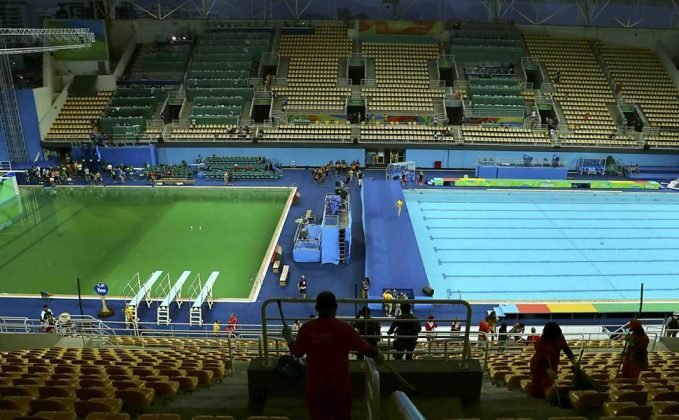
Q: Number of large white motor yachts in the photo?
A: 0